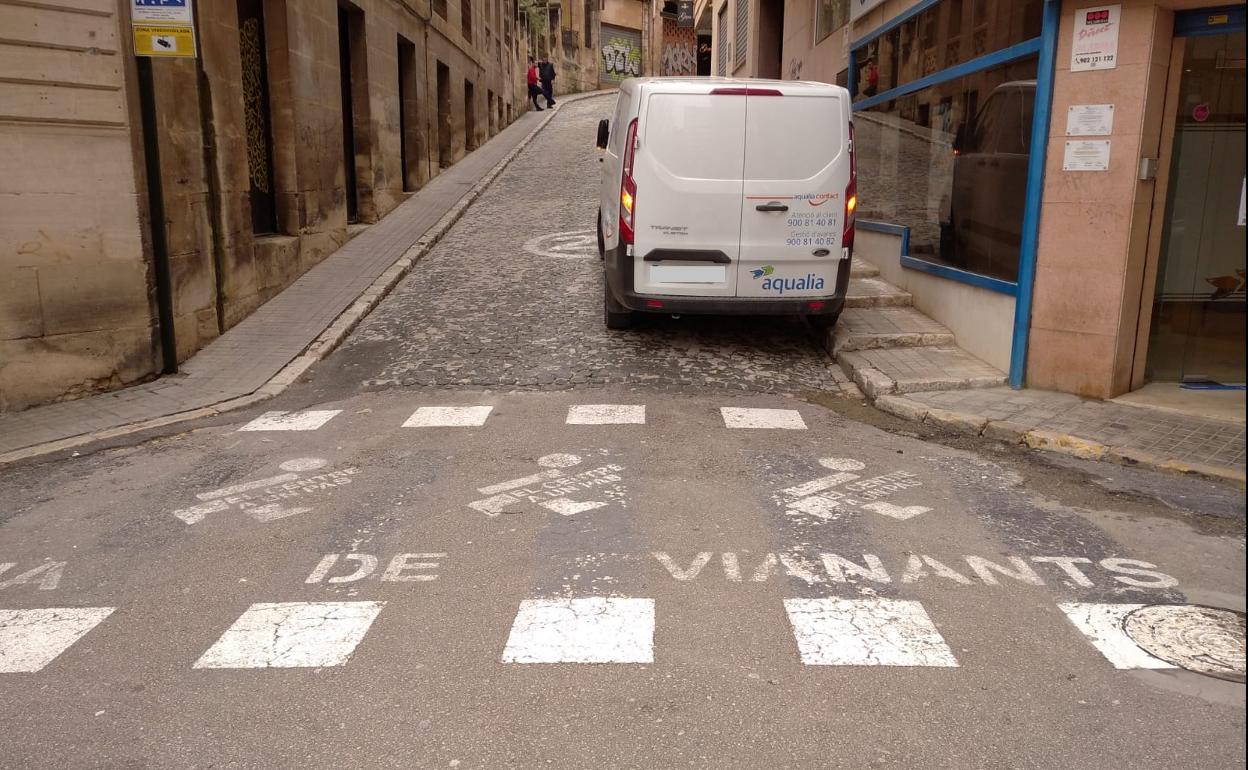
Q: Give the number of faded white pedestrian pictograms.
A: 3